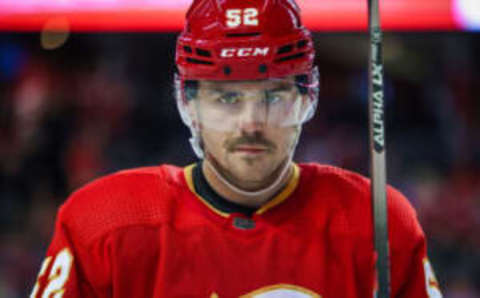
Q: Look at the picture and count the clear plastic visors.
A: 1